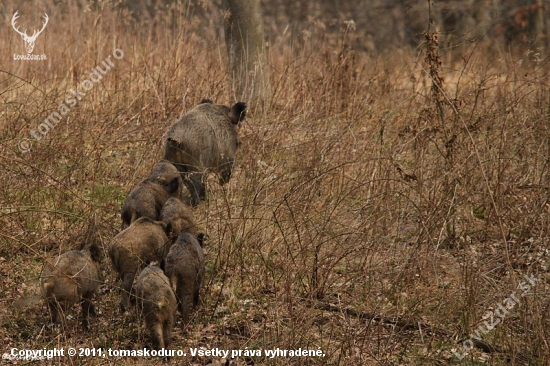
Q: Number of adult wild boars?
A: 1